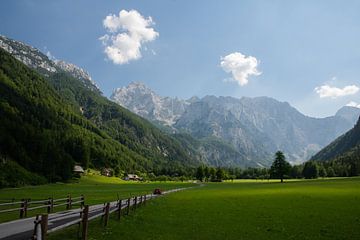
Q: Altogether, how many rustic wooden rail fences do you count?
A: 2